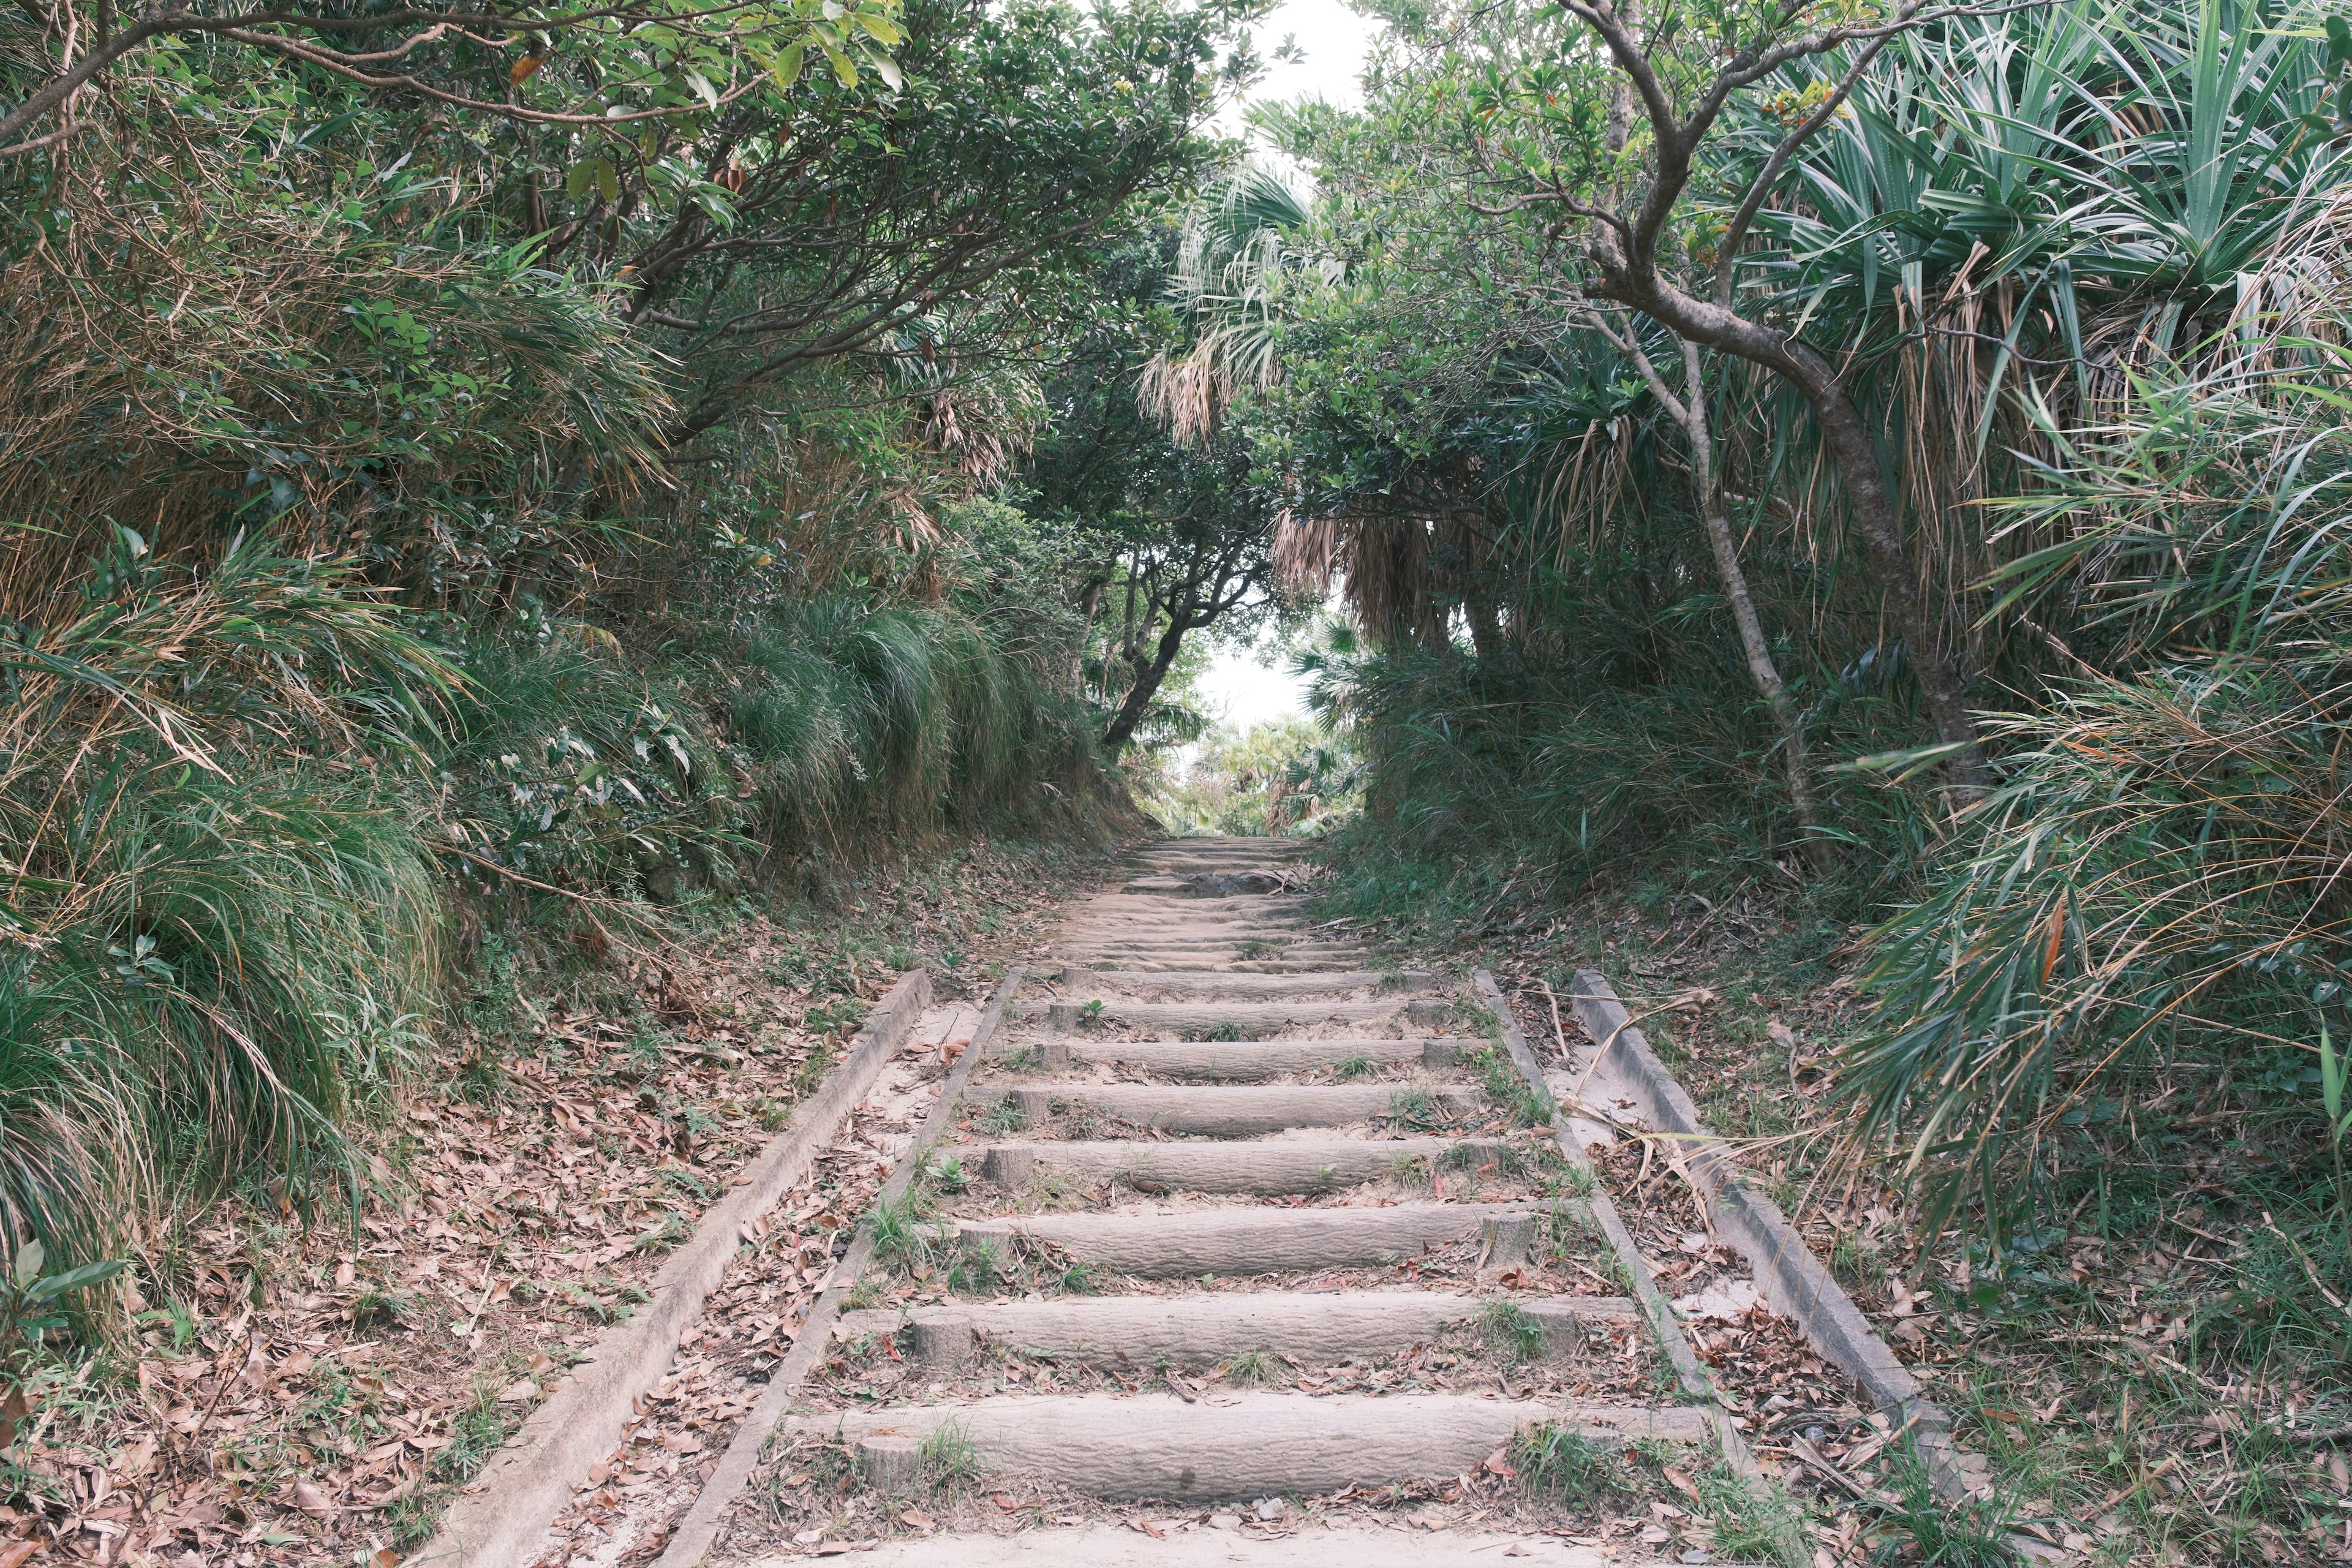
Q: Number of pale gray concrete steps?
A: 8